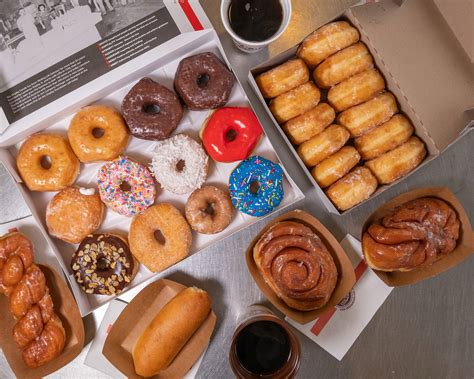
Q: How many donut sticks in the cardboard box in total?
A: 12